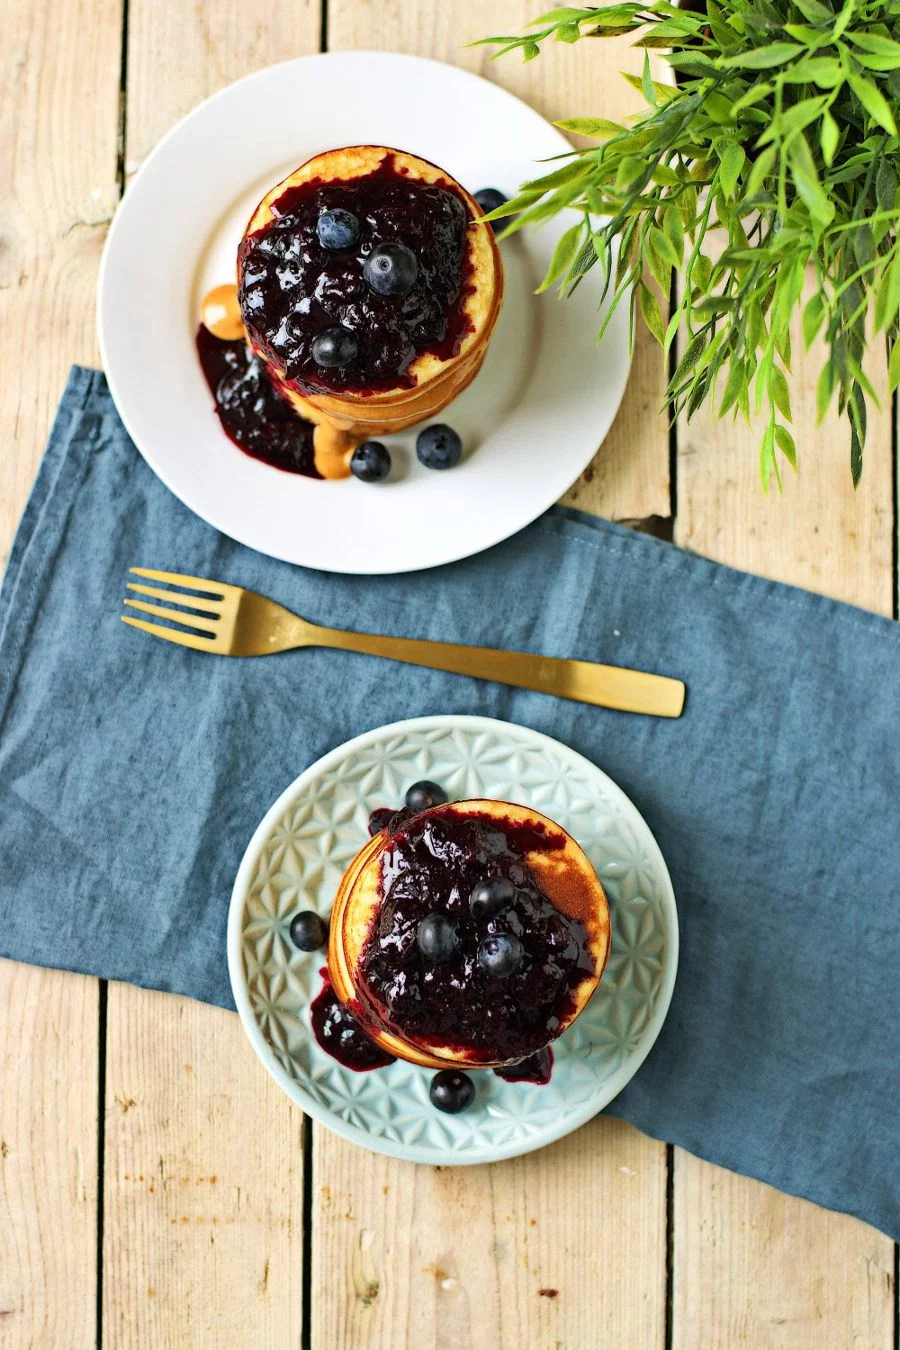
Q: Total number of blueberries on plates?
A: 12